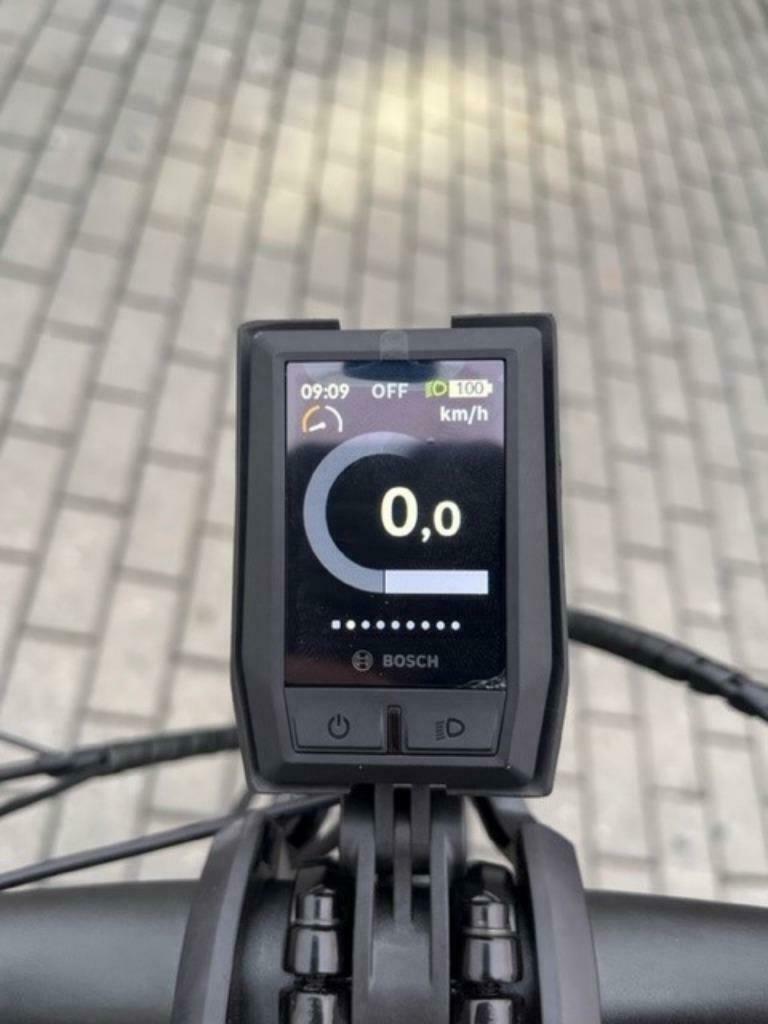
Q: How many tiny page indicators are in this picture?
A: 9